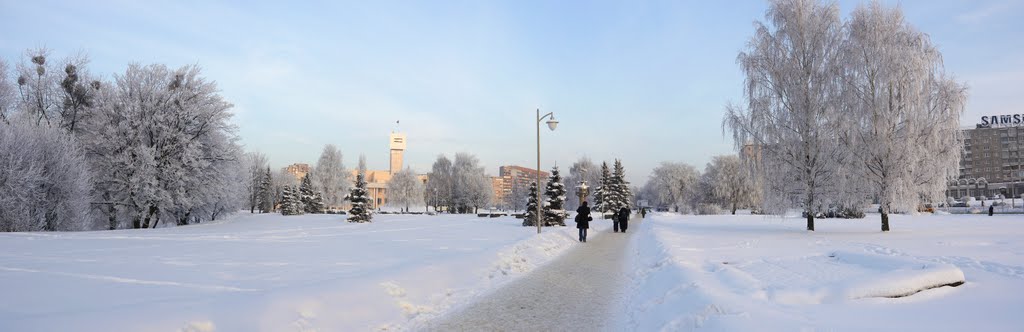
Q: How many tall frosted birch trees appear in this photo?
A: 2